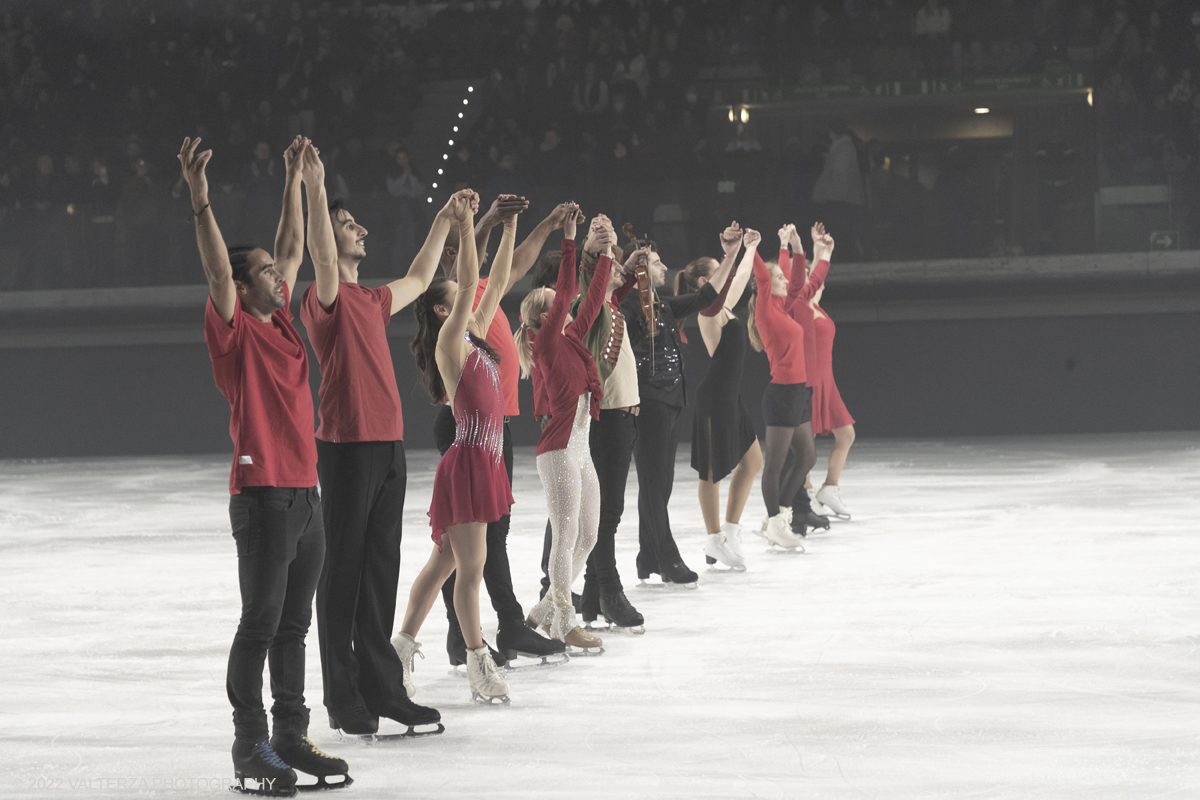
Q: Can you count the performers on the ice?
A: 12